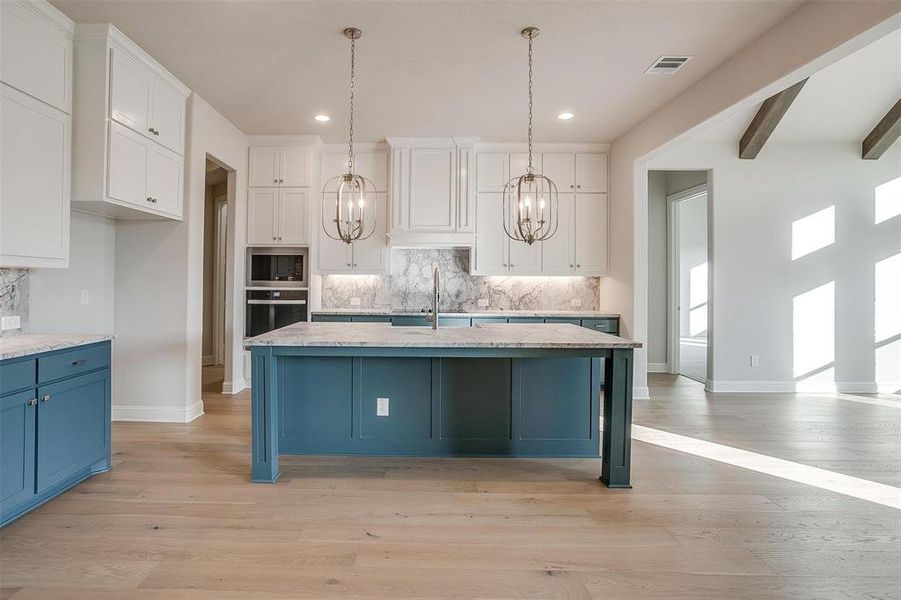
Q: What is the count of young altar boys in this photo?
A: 0